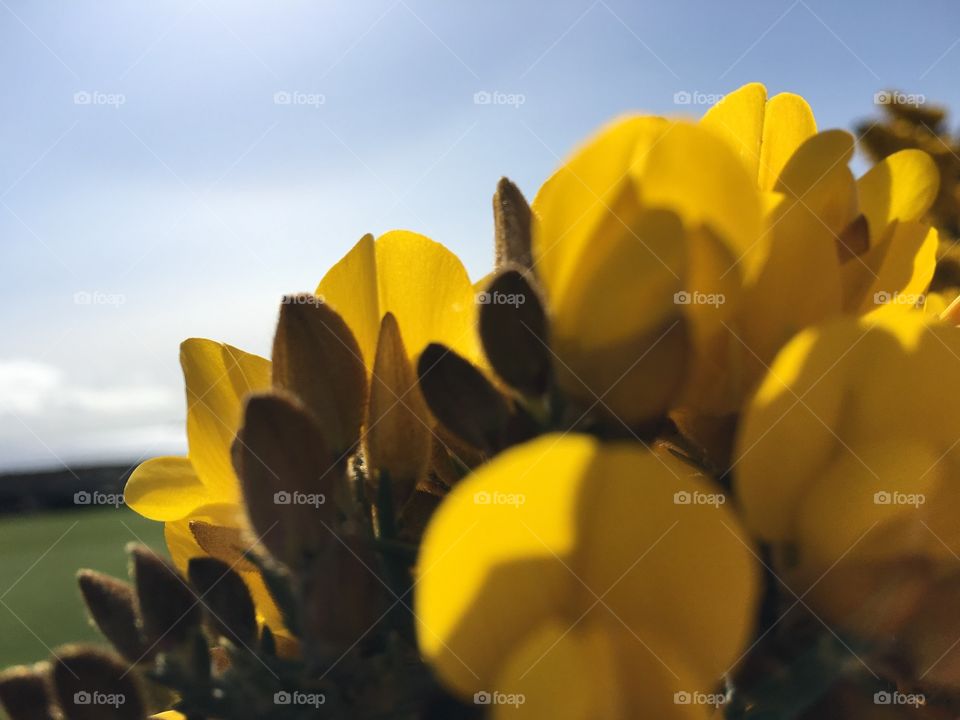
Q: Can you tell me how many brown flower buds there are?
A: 11